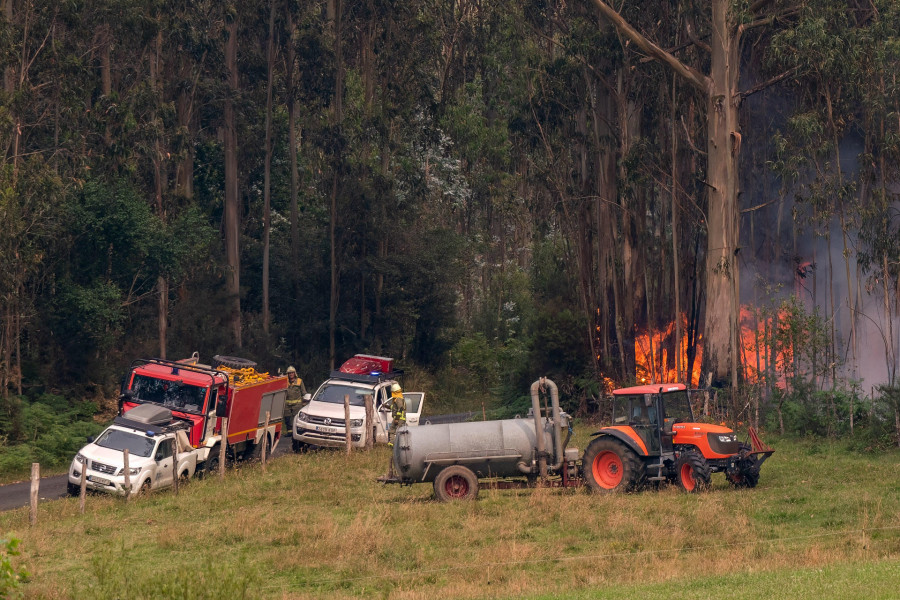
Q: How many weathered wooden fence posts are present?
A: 8